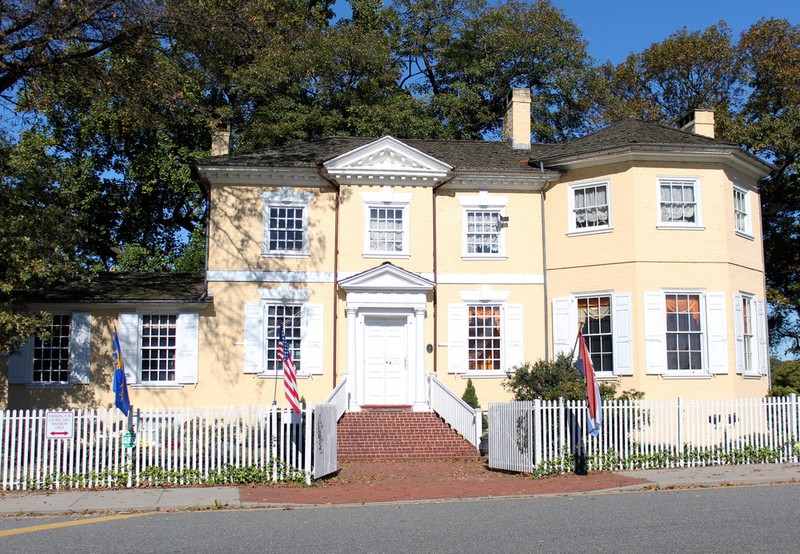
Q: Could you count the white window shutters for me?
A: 14